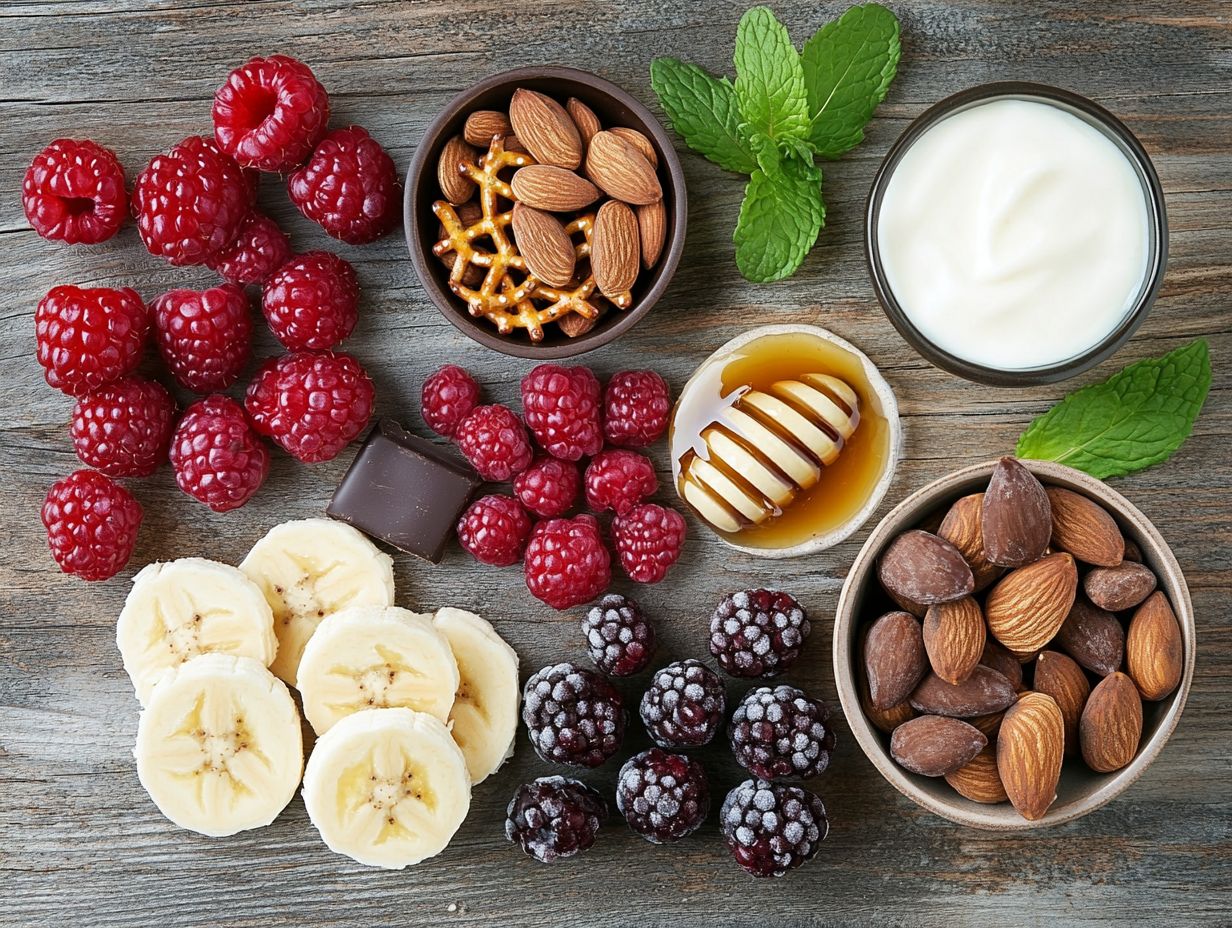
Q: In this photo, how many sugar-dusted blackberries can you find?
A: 8